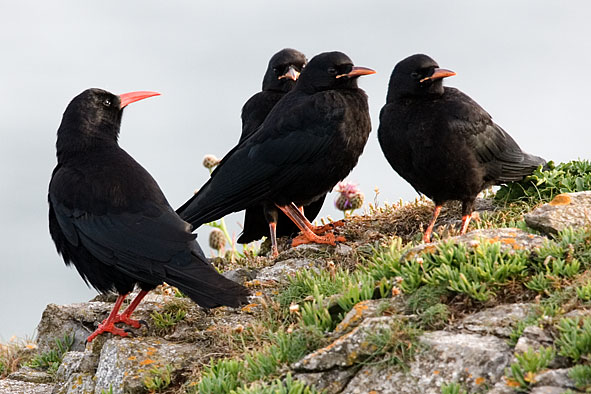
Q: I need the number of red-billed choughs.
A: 4